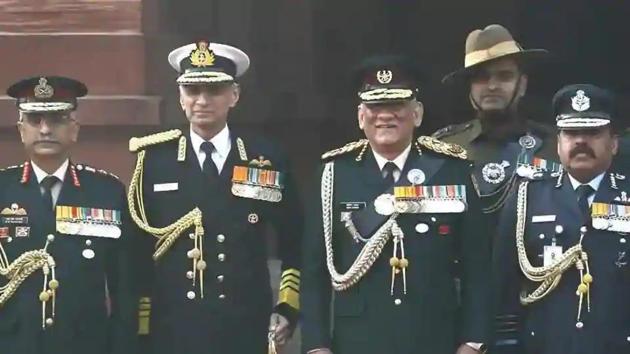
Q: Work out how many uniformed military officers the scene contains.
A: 5